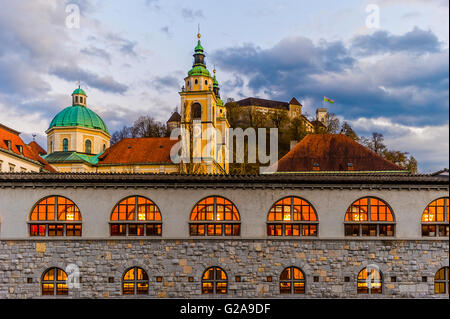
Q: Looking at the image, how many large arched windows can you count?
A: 6